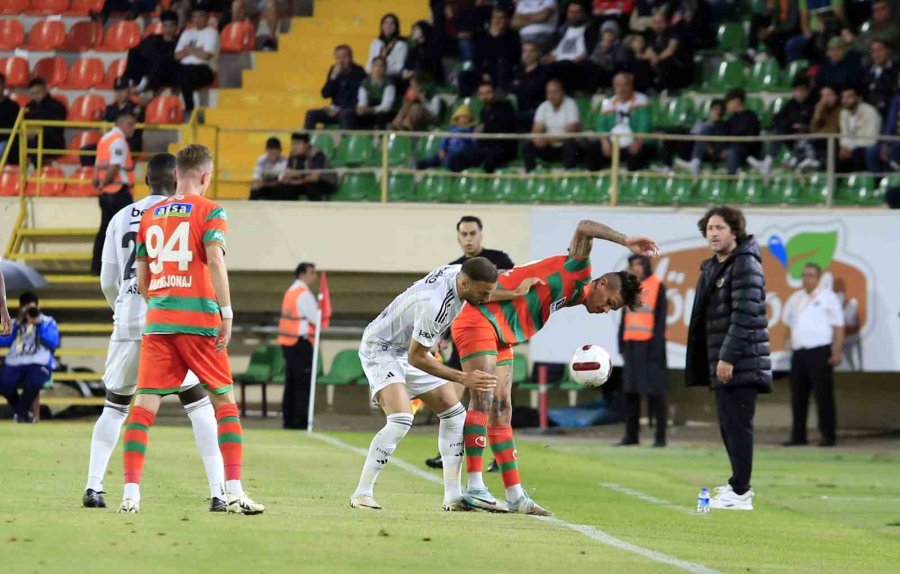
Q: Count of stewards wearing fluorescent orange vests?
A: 3